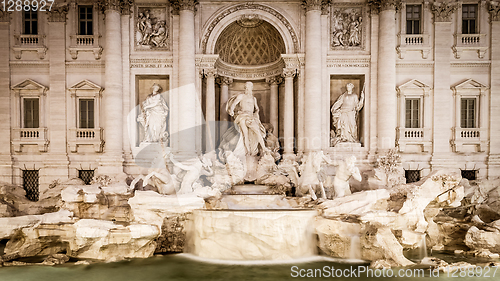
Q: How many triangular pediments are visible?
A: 4